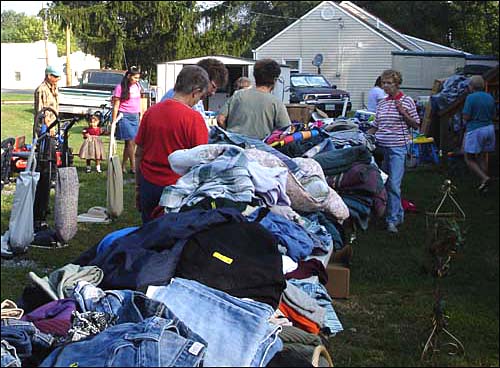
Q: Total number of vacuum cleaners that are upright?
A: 3